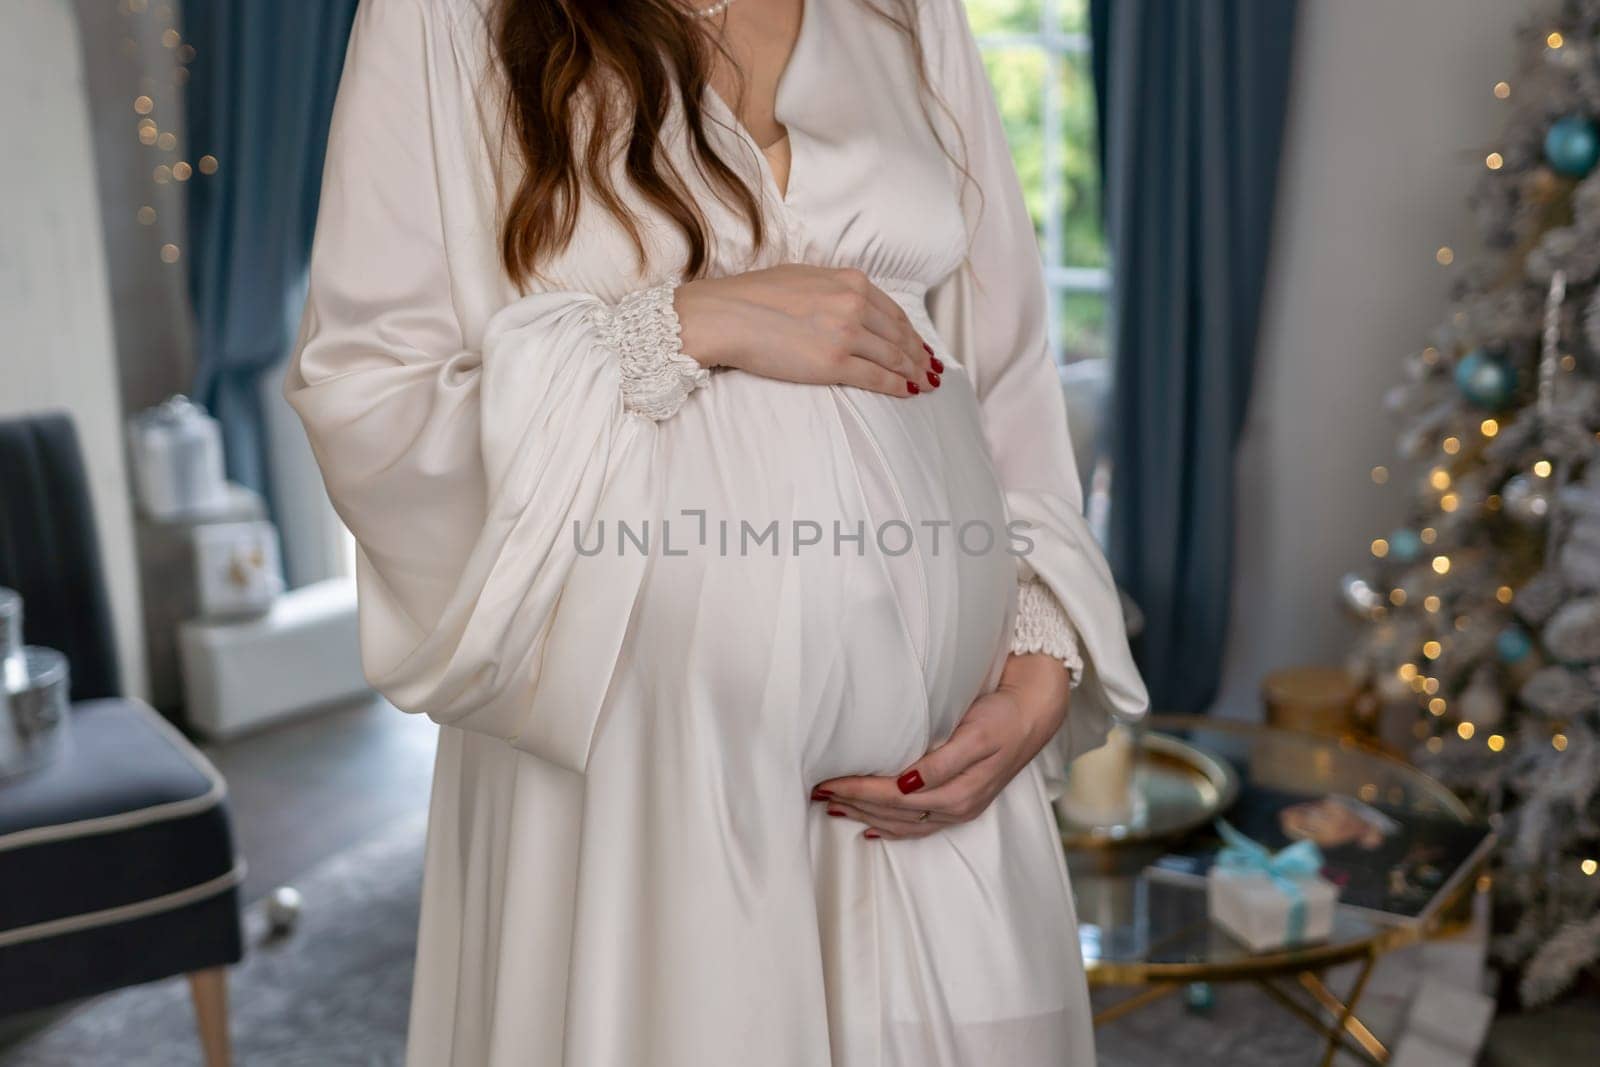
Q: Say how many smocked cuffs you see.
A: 2